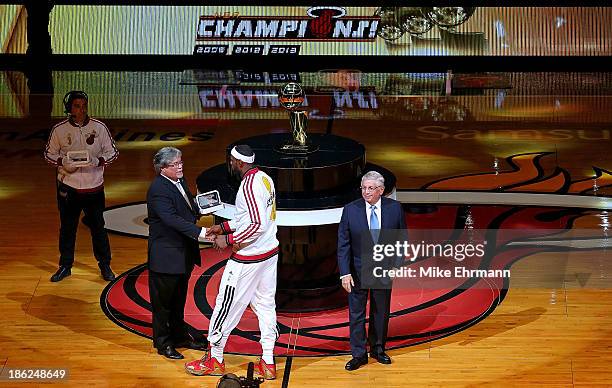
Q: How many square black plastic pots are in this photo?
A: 0